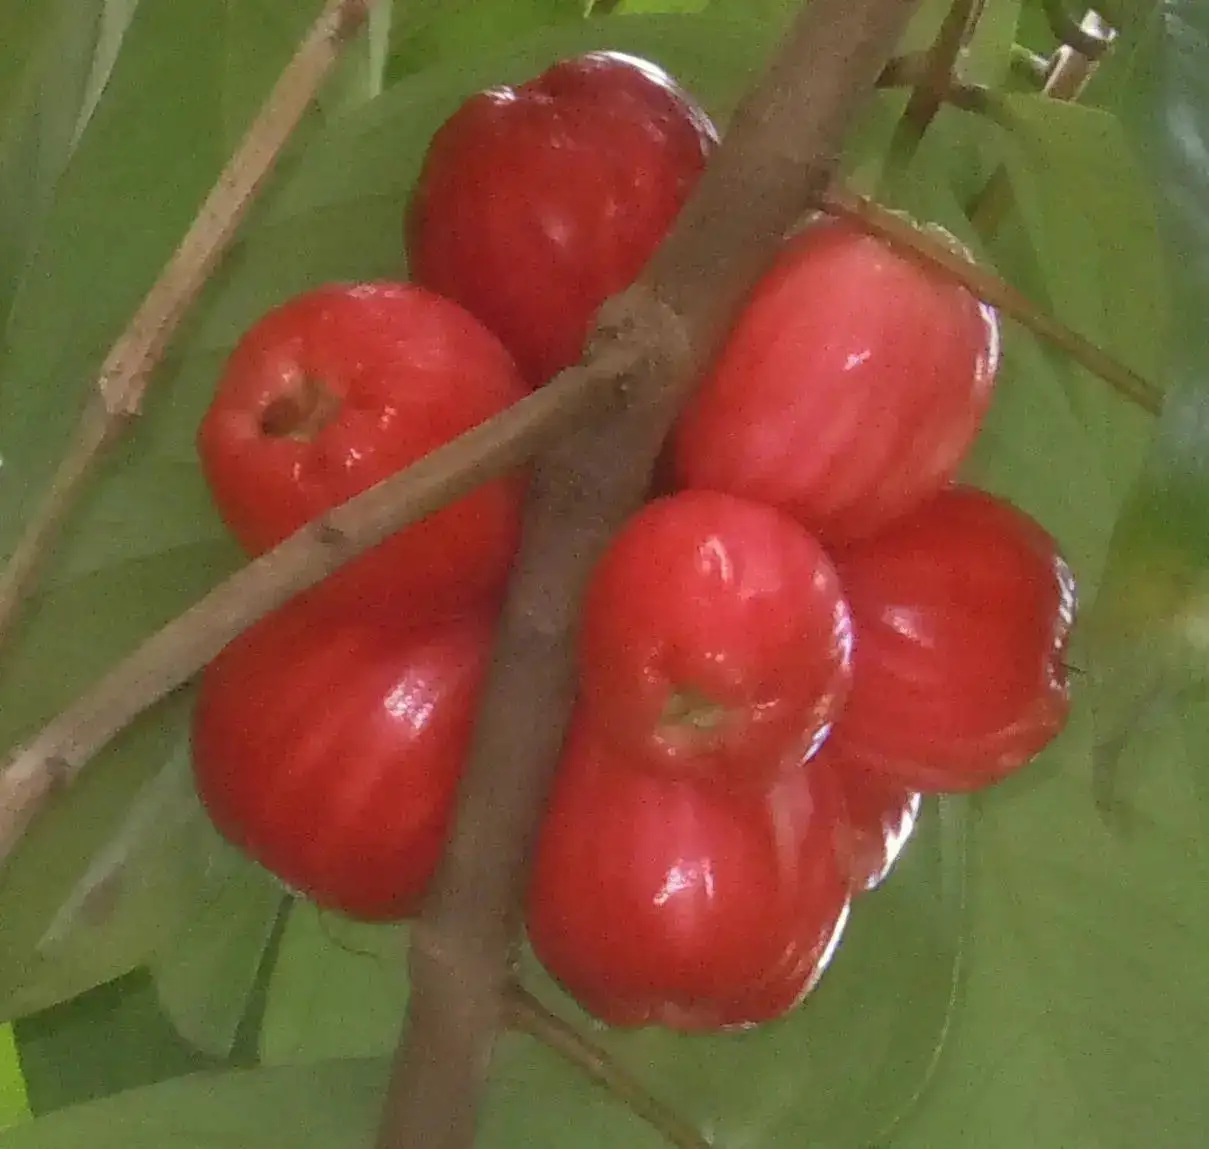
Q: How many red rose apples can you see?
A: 8